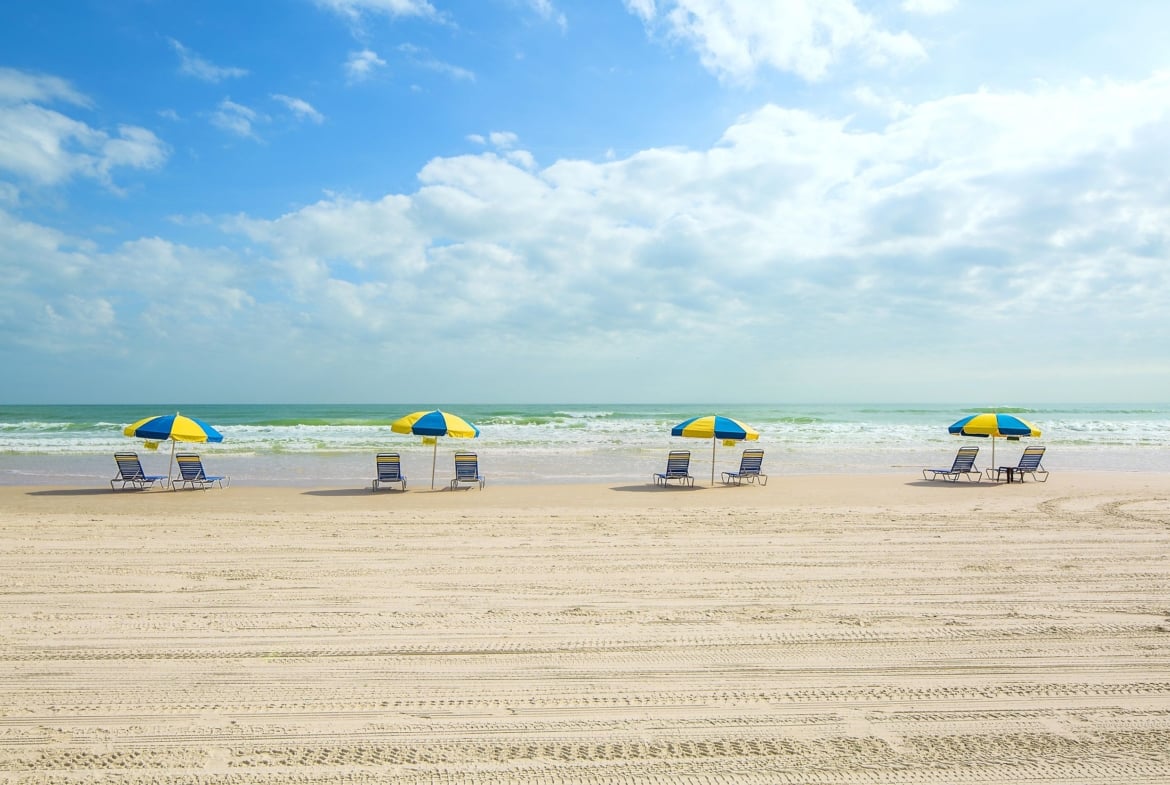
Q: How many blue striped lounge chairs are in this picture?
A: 8